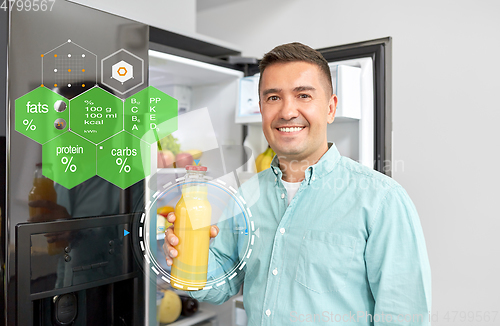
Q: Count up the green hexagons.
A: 5